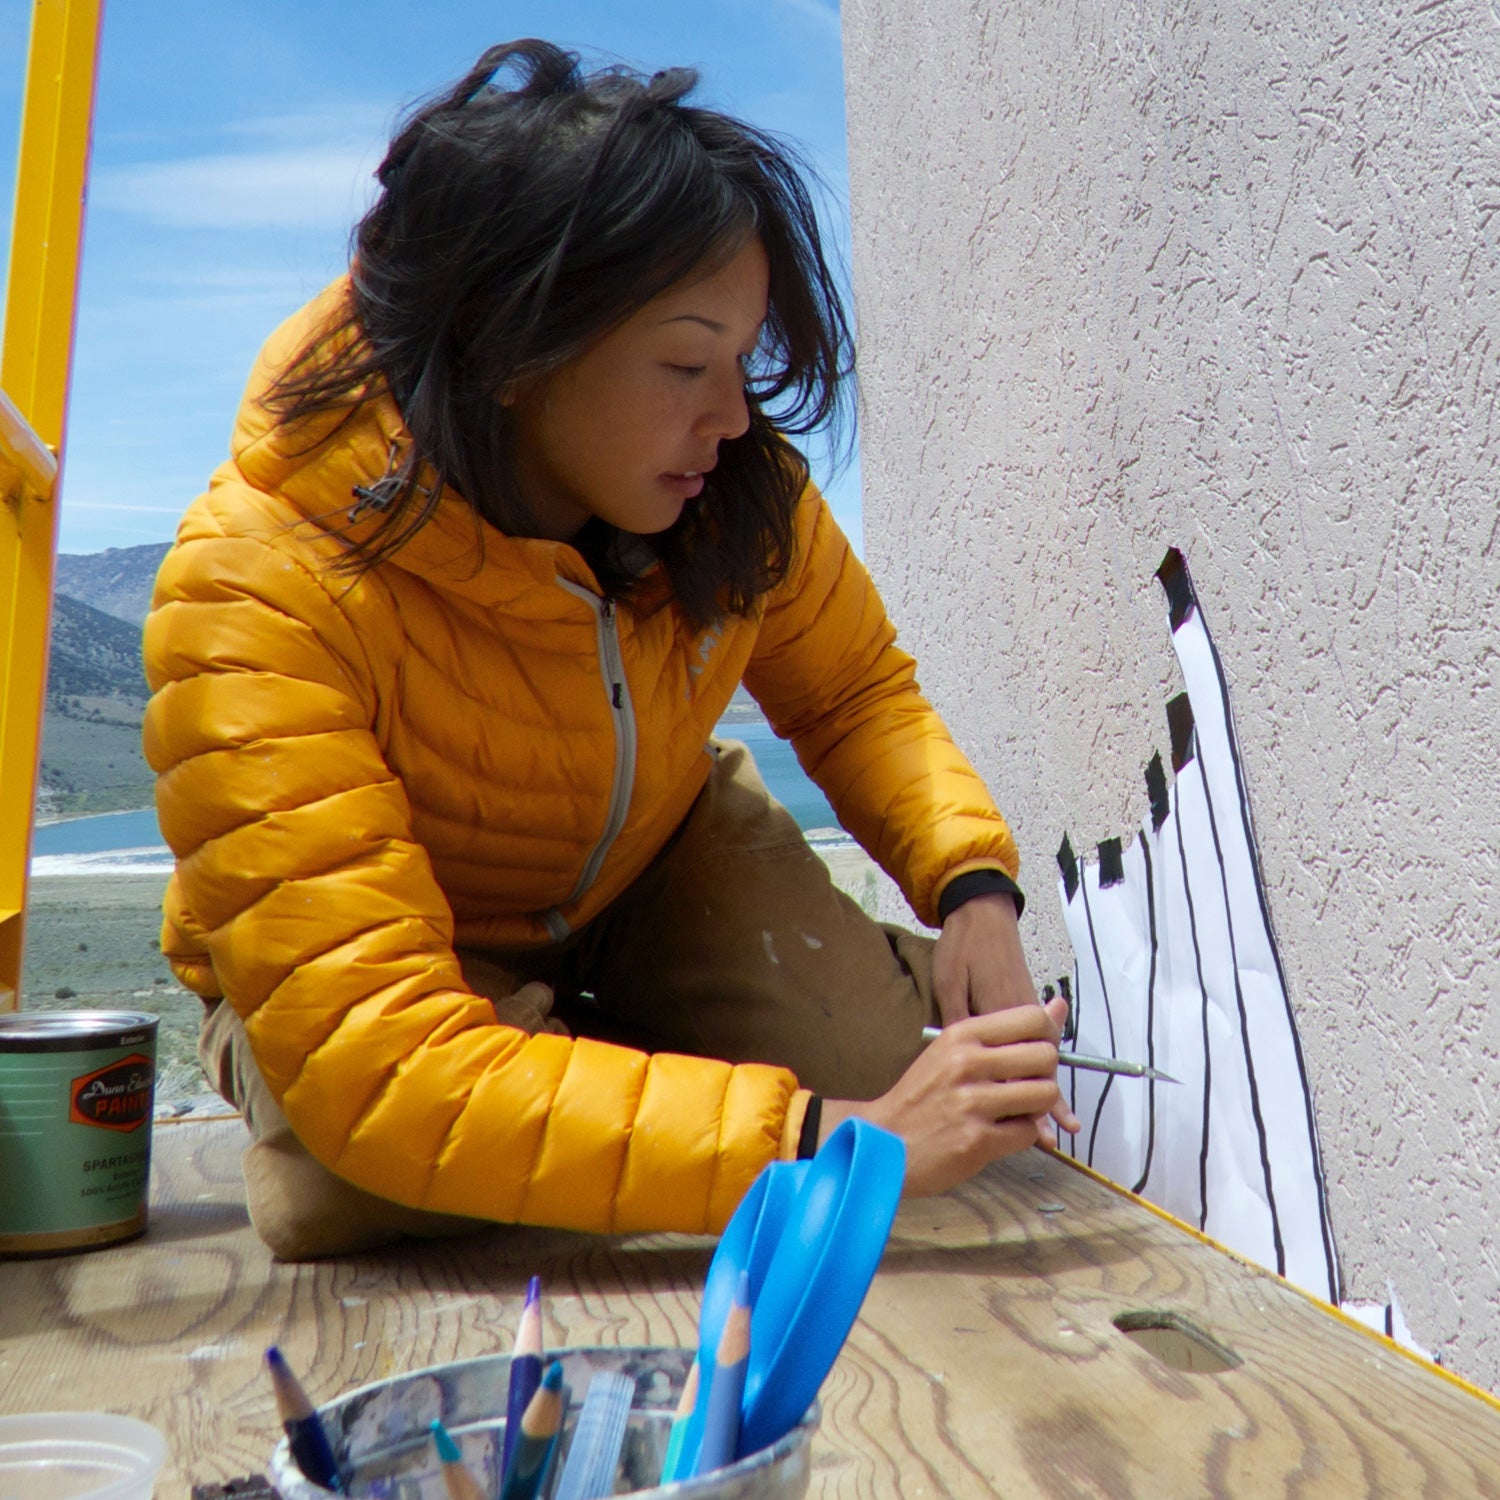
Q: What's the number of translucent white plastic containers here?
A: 1